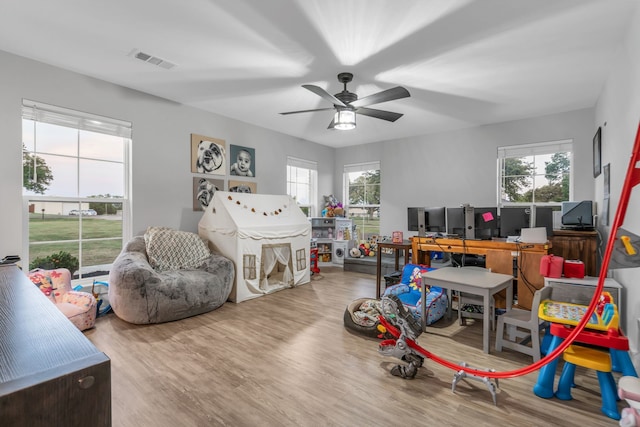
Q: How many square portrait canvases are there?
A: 4